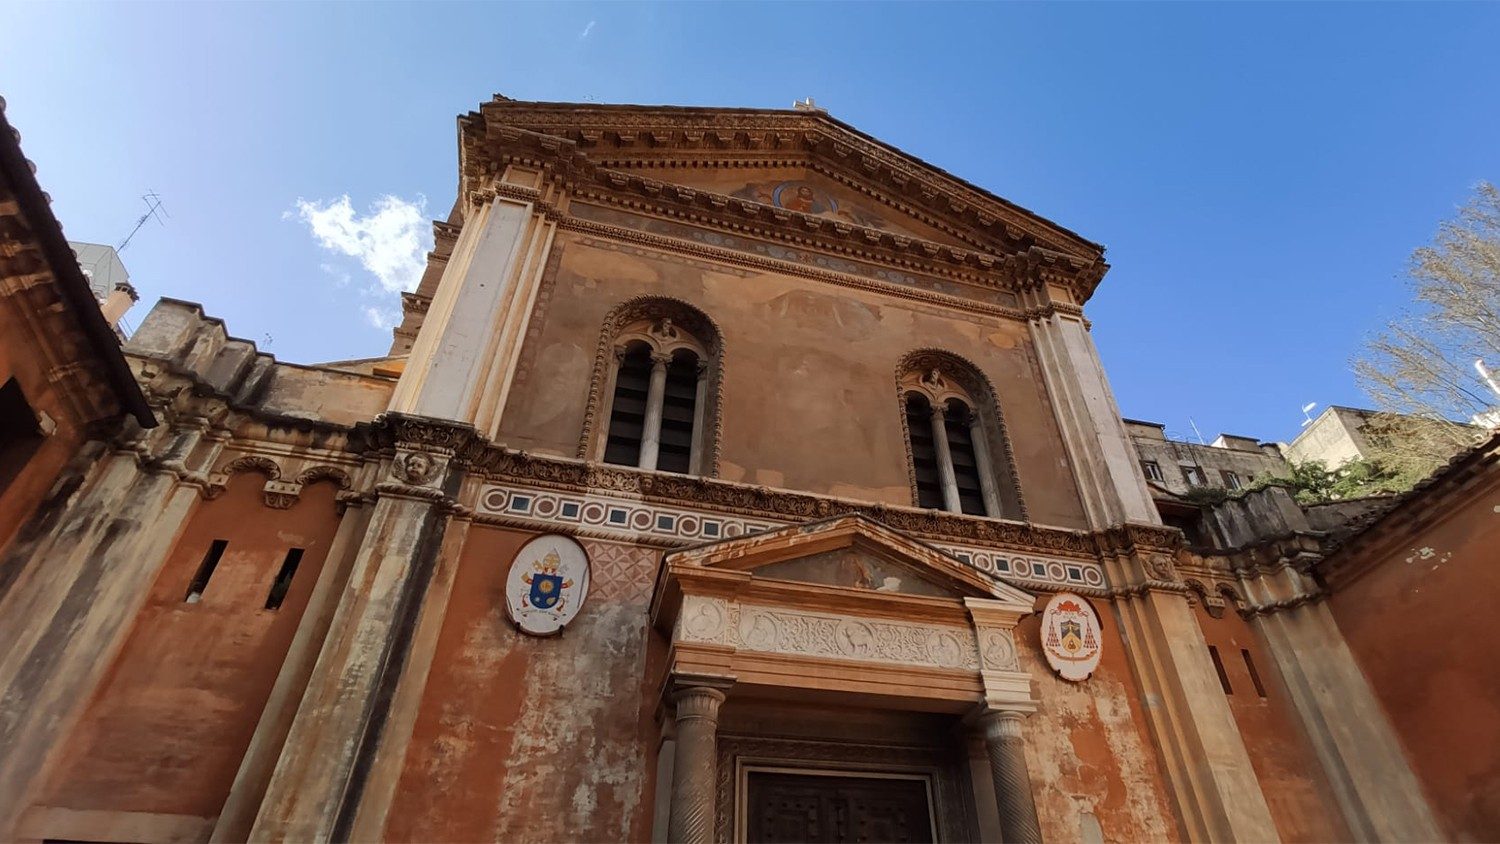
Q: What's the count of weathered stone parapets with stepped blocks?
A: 2